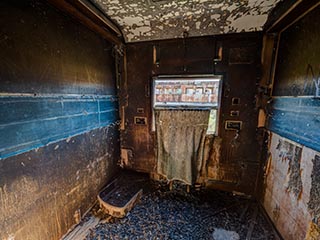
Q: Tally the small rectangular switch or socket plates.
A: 5